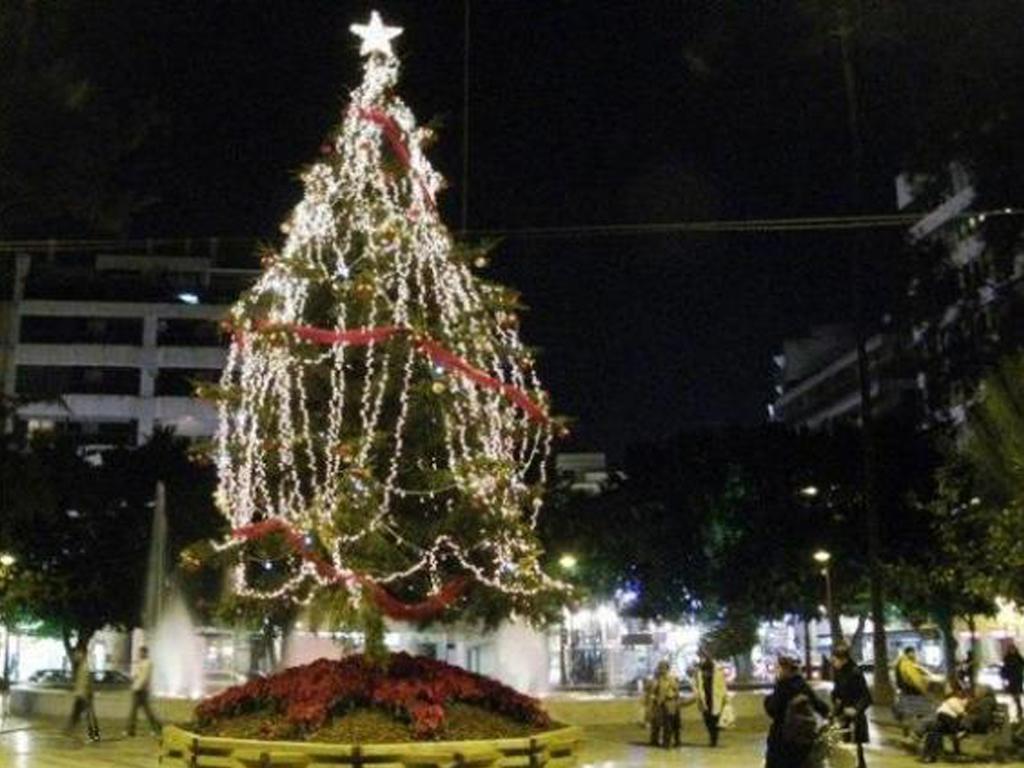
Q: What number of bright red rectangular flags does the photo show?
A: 0